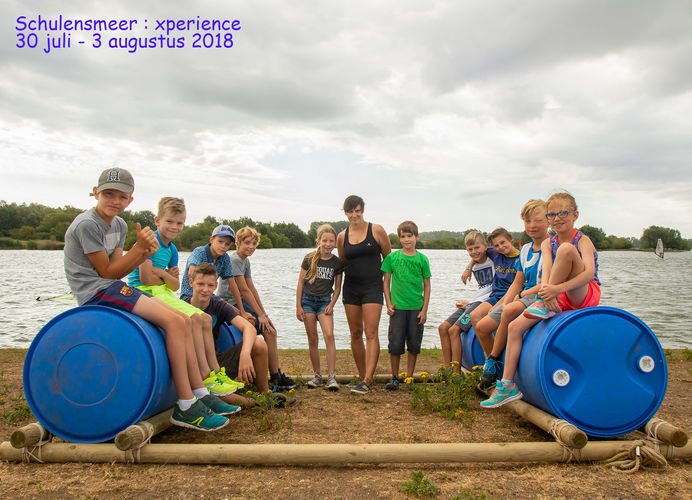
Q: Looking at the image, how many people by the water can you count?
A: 12